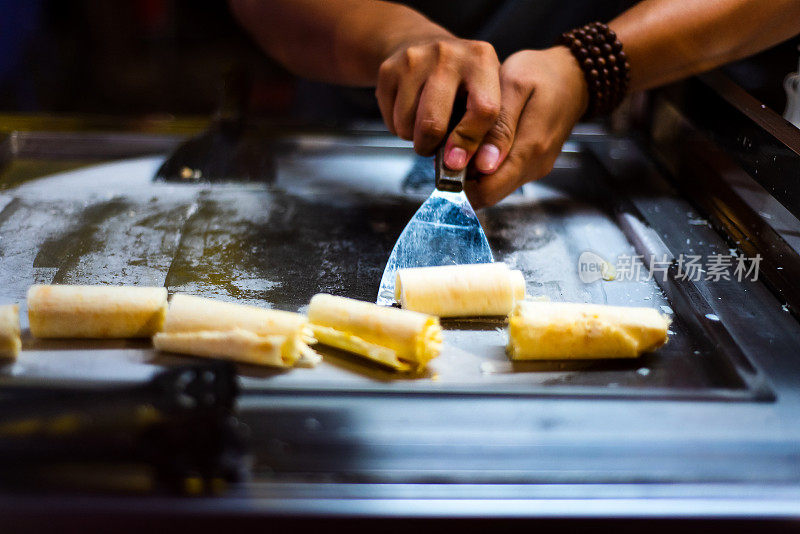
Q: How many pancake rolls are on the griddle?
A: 6